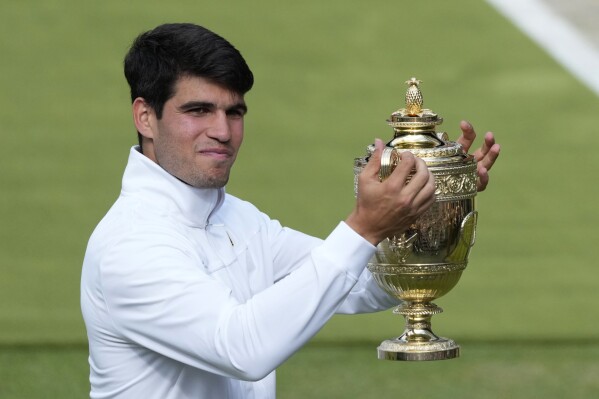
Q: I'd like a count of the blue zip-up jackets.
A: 0